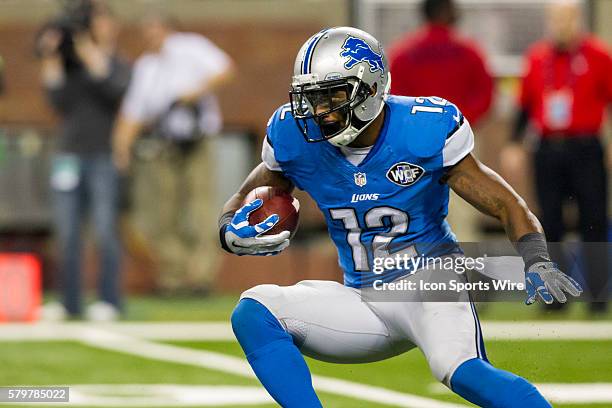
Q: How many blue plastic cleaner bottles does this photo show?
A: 0